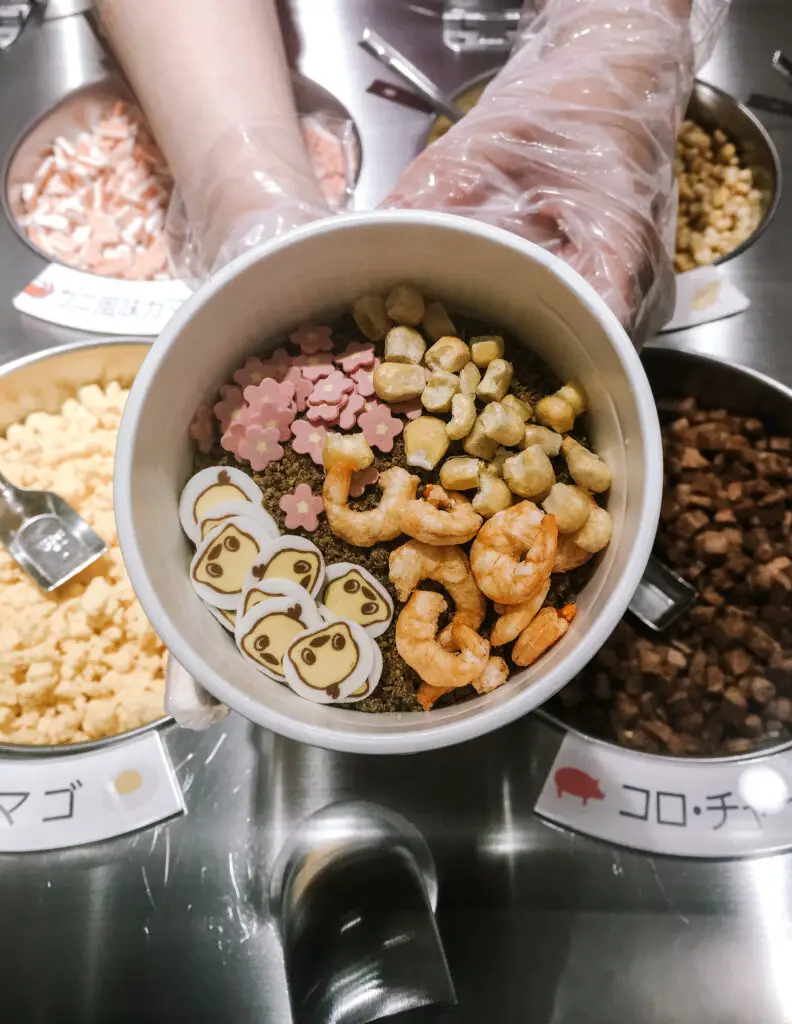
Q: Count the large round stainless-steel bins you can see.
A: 4